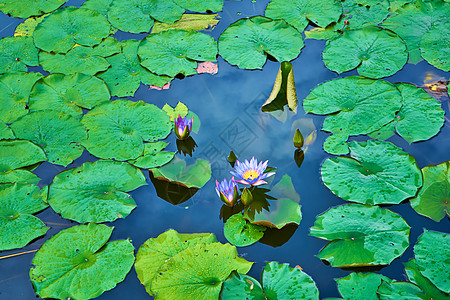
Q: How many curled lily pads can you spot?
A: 1